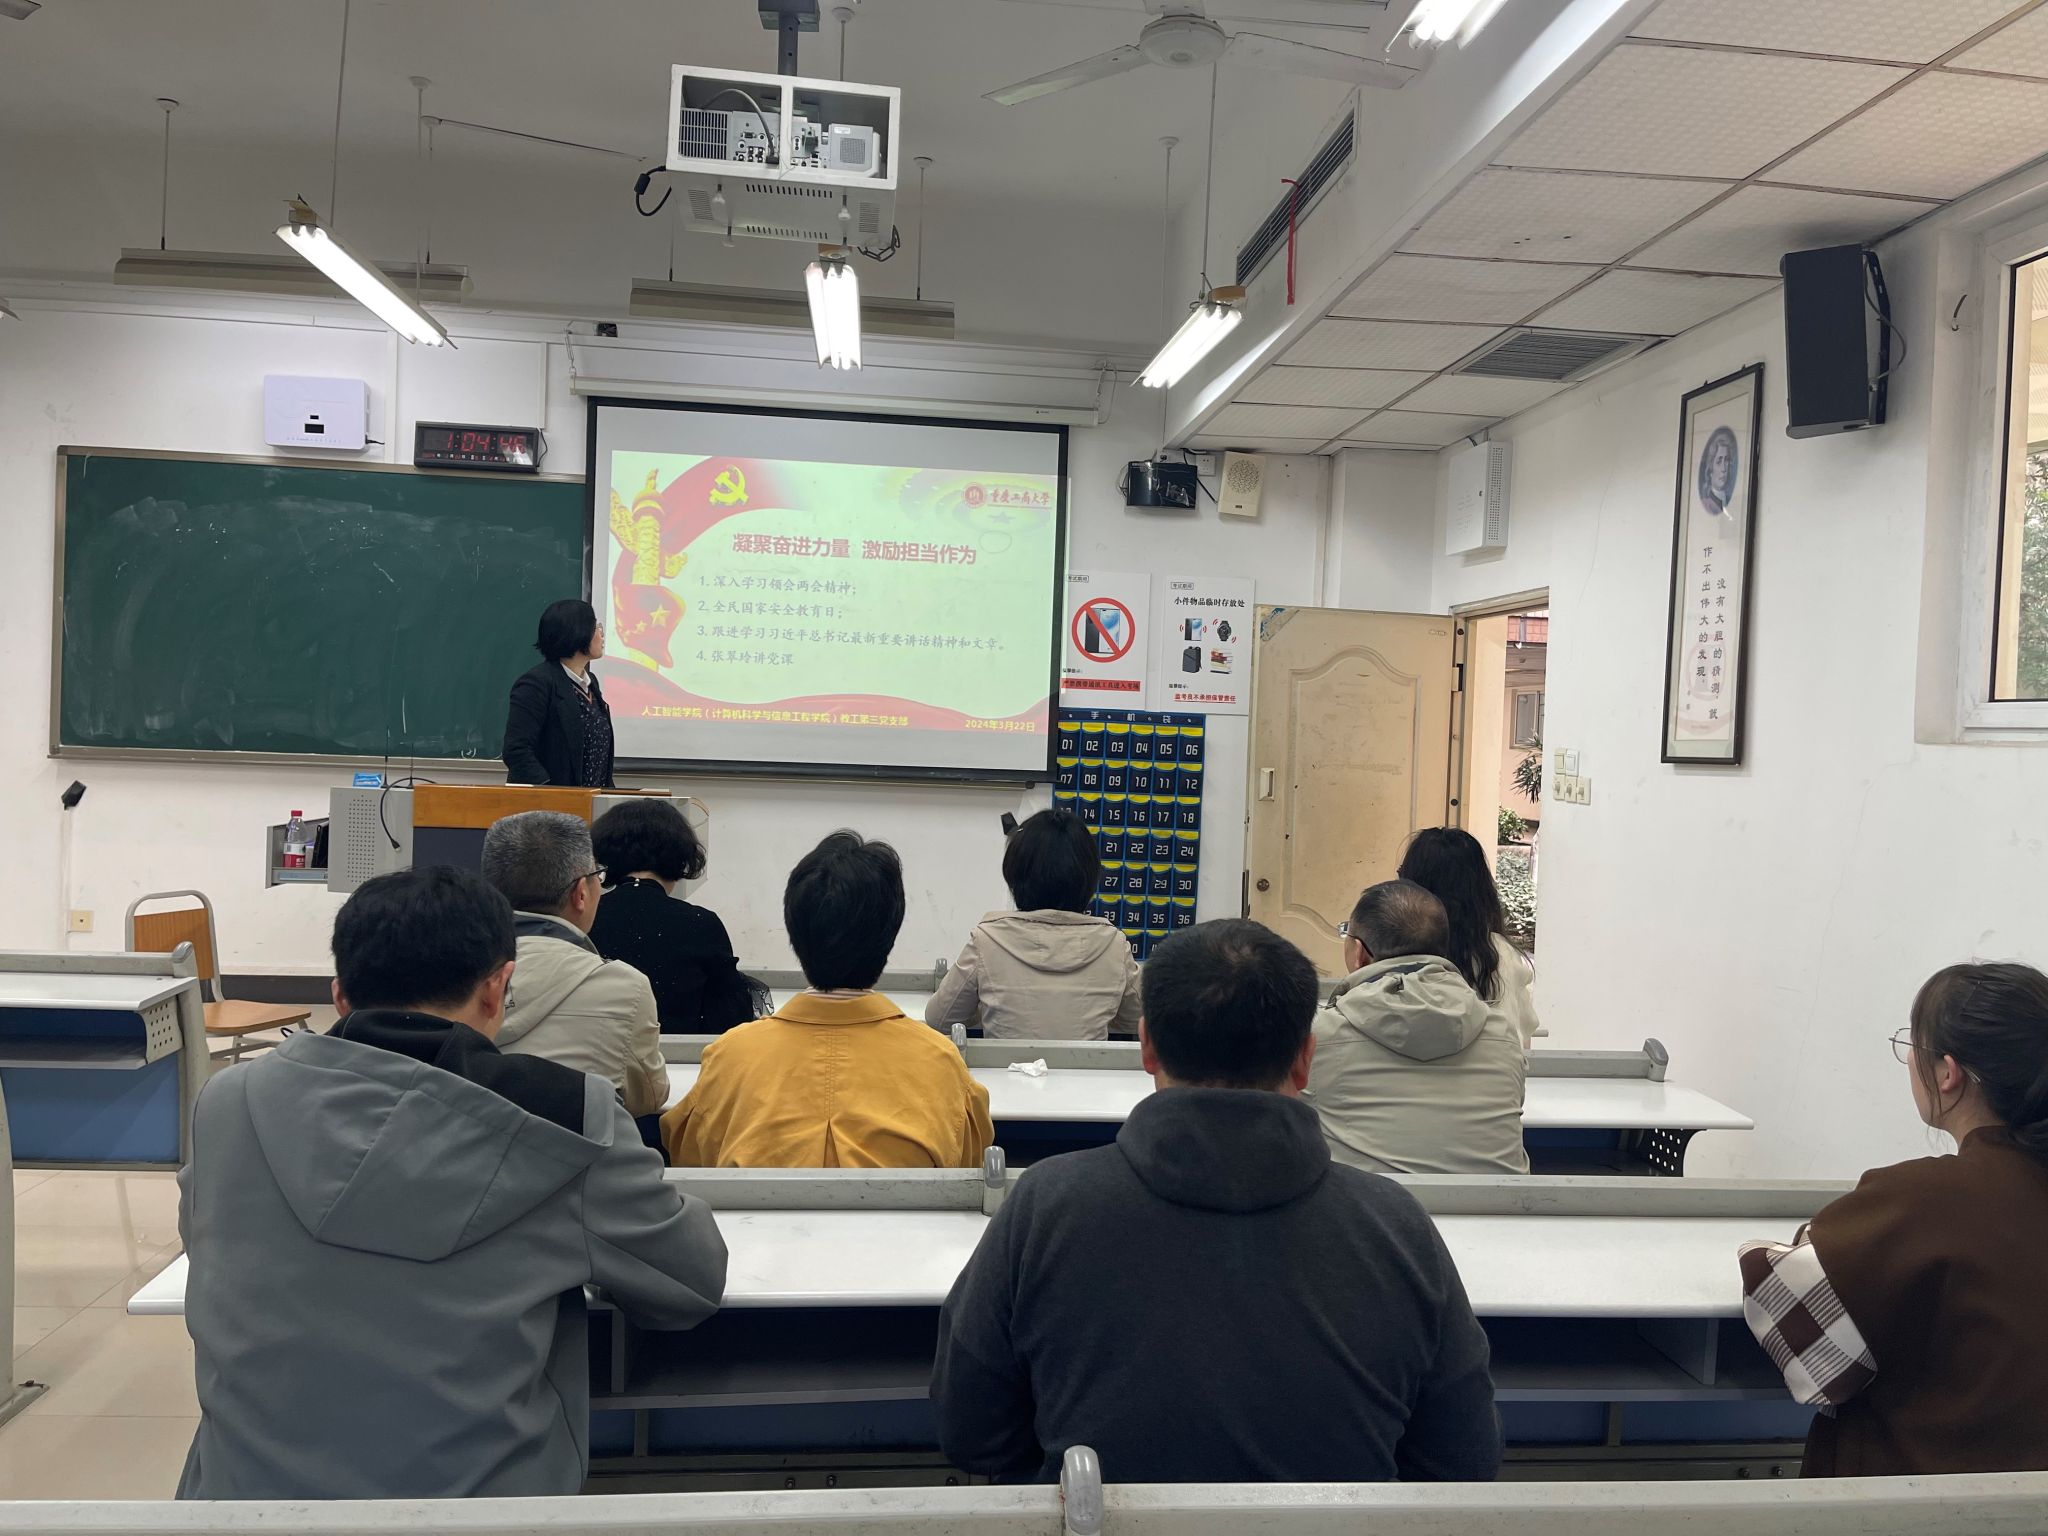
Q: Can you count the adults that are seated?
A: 9